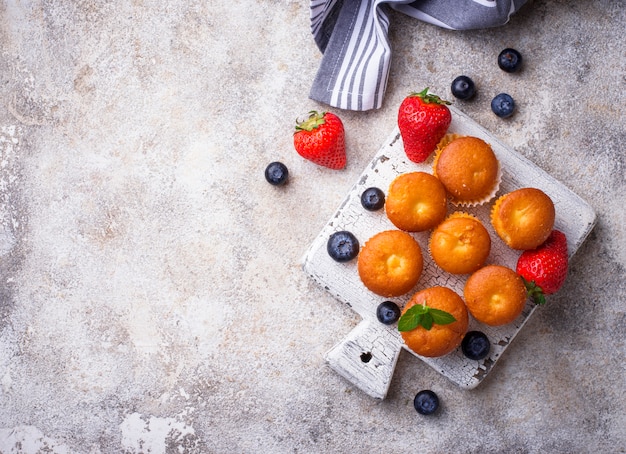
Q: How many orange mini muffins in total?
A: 7